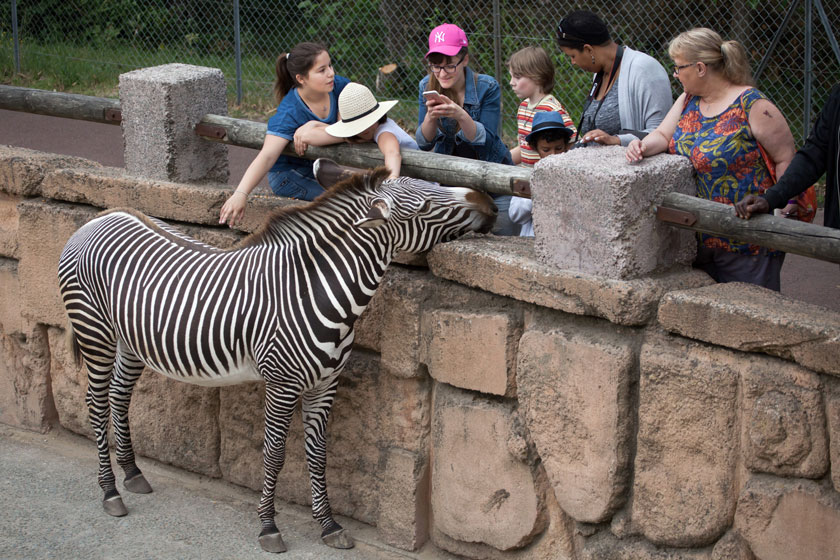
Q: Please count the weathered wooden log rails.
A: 3